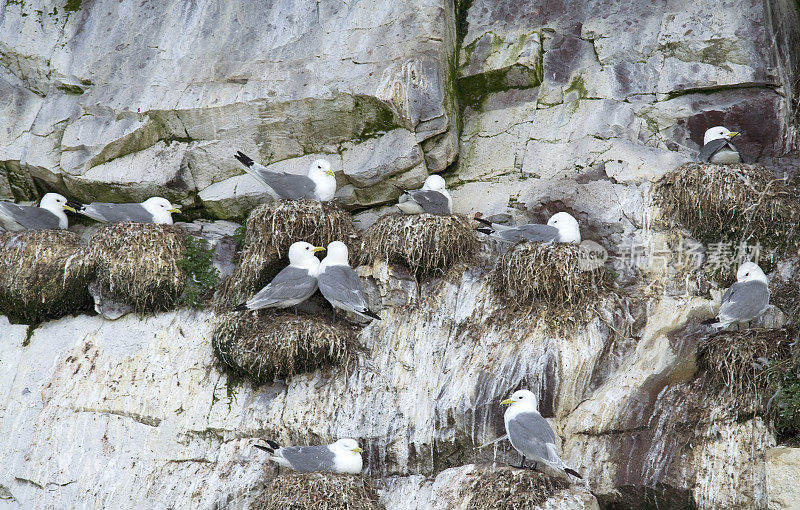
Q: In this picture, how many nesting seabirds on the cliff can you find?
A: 11